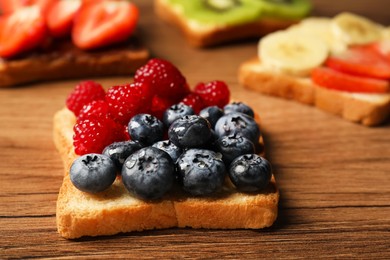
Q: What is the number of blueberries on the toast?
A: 13